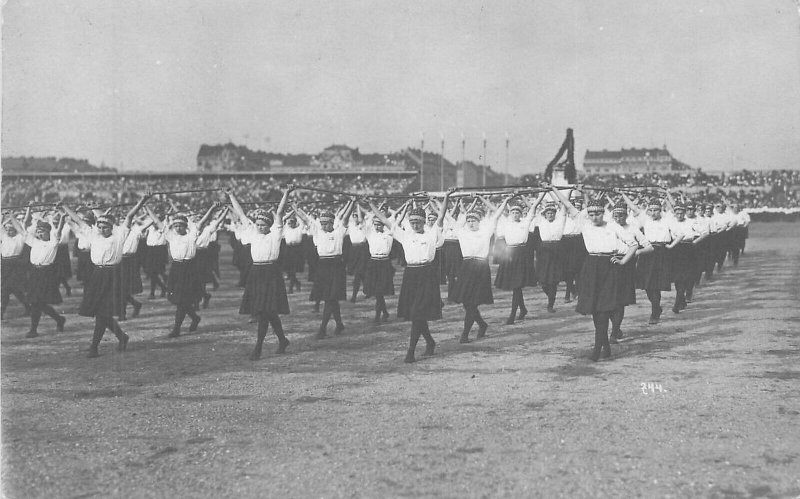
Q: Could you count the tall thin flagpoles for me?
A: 5